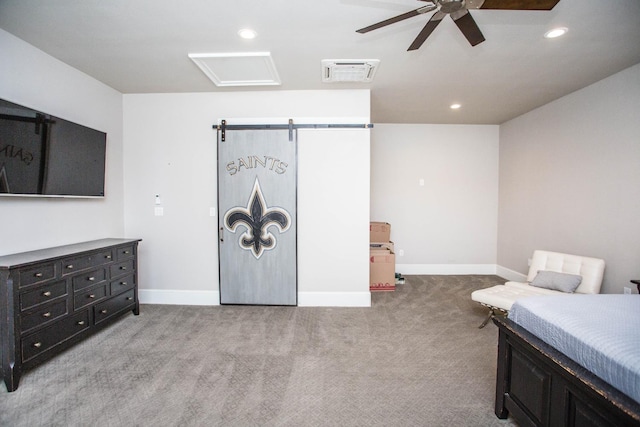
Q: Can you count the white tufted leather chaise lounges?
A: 1